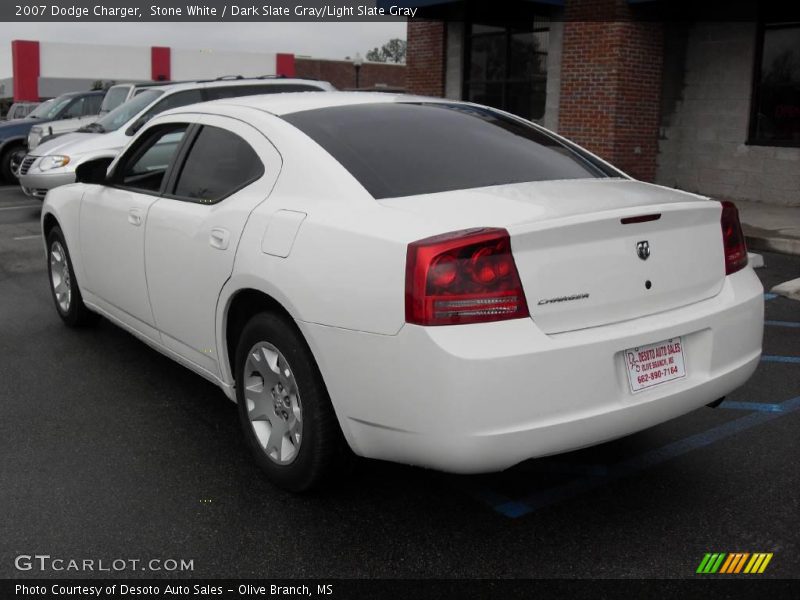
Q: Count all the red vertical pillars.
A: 3